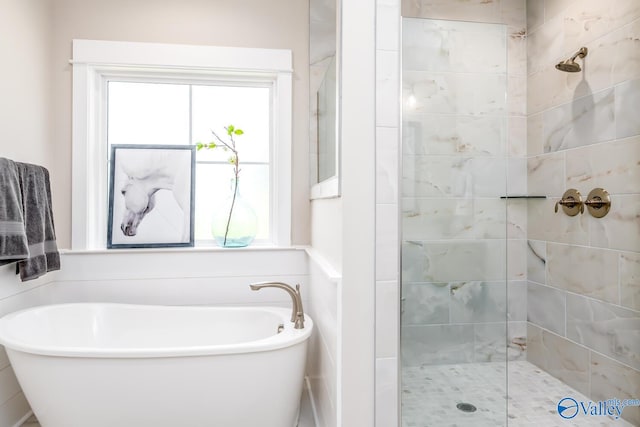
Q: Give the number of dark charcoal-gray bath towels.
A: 2